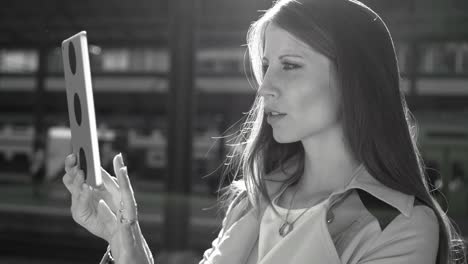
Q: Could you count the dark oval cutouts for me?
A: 3